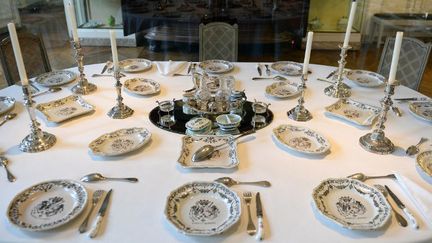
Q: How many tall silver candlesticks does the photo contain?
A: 6